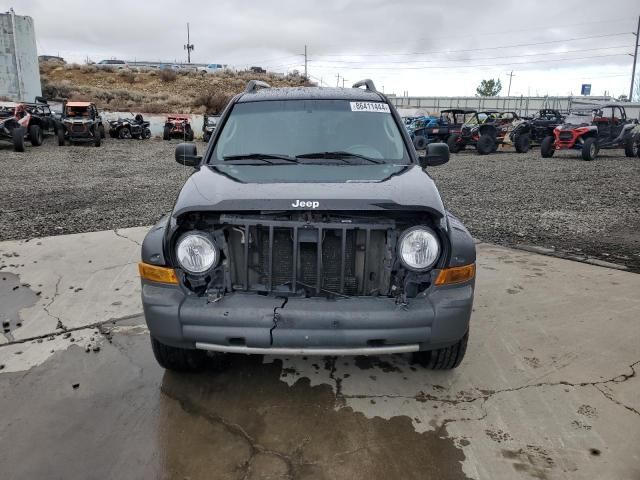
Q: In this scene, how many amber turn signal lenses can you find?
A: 2